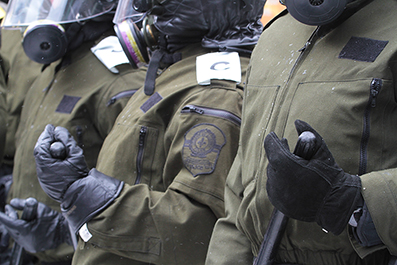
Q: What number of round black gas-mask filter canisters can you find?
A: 3